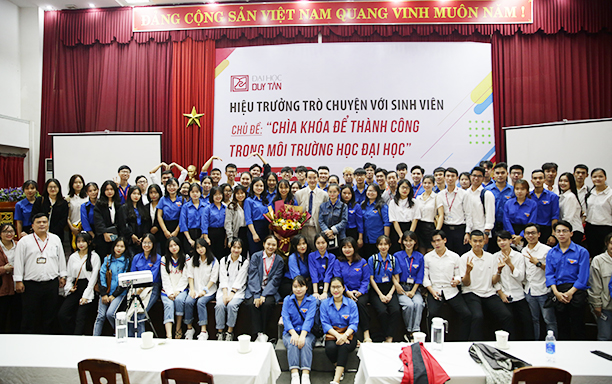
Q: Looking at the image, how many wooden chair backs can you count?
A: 3